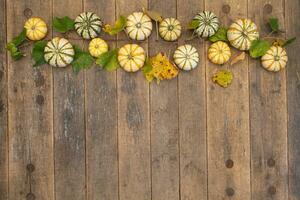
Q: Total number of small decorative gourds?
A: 12